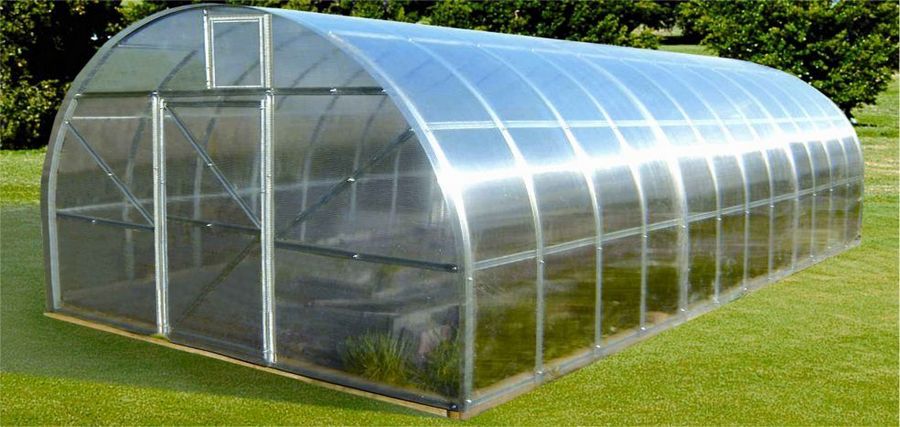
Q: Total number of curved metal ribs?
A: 13